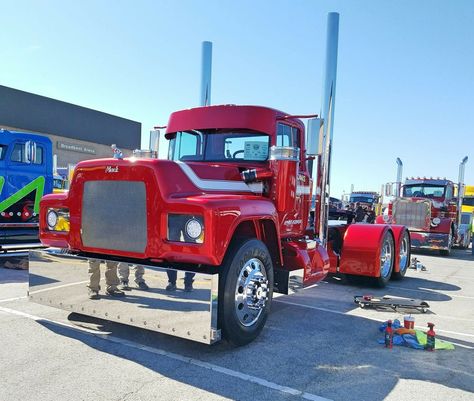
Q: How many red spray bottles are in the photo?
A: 2